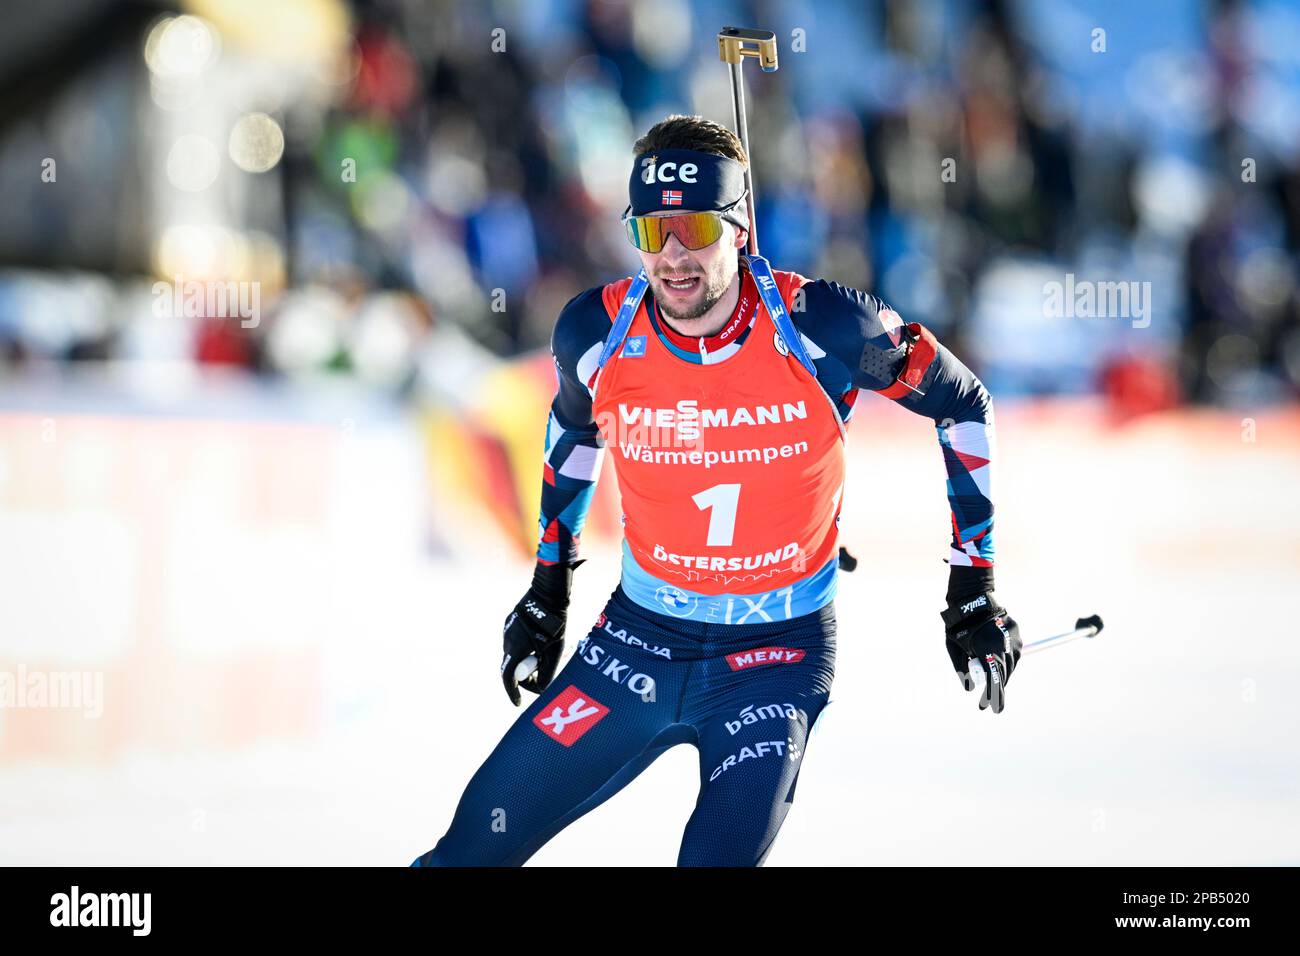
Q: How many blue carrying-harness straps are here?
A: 2